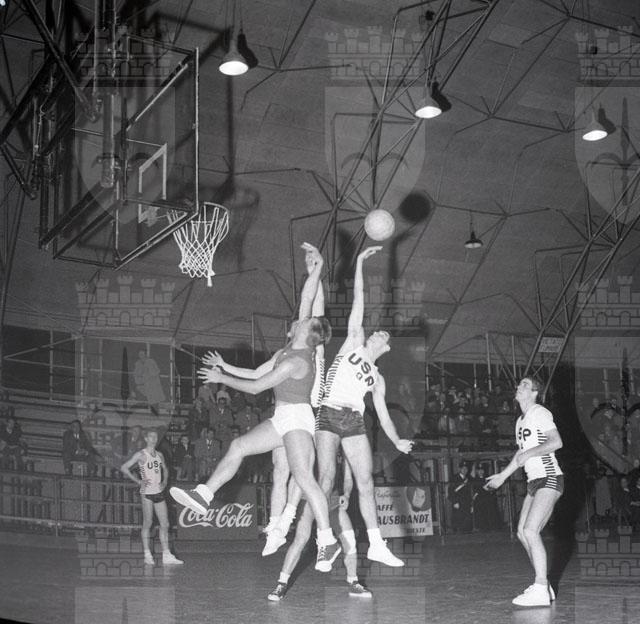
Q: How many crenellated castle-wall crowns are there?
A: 9